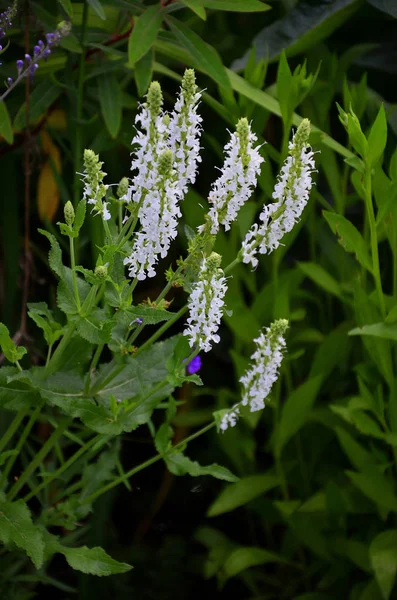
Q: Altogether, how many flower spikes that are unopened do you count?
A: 3